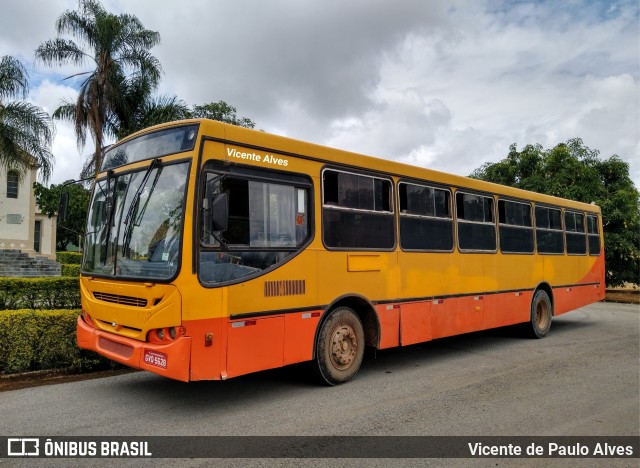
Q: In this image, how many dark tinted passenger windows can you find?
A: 7